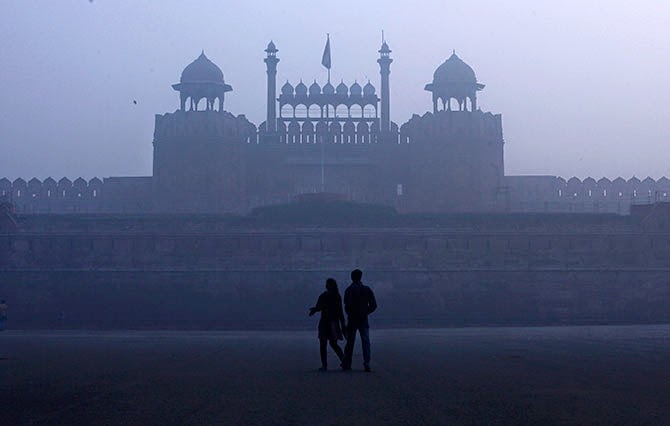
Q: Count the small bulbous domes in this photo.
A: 7